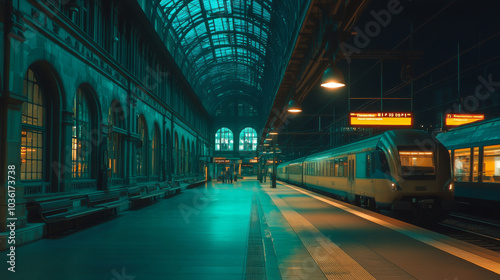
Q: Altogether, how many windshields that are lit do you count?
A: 1